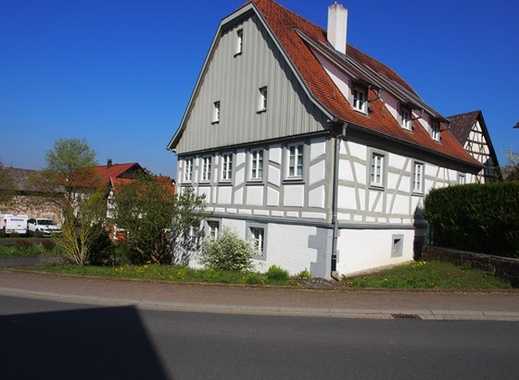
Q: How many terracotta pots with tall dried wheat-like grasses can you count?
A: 0